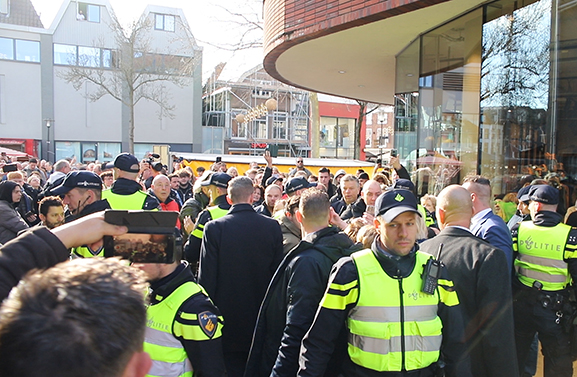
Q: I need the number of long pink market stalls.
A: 0